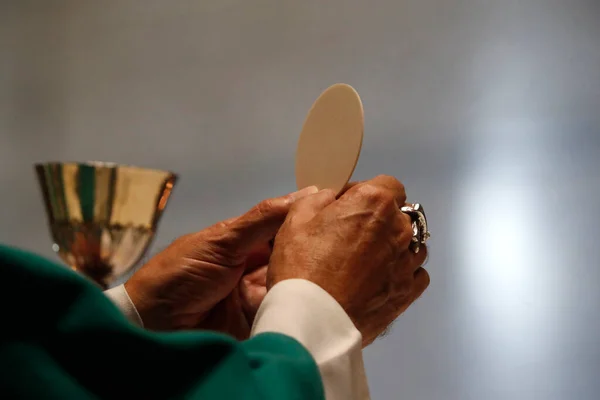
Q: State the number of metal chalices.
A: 1